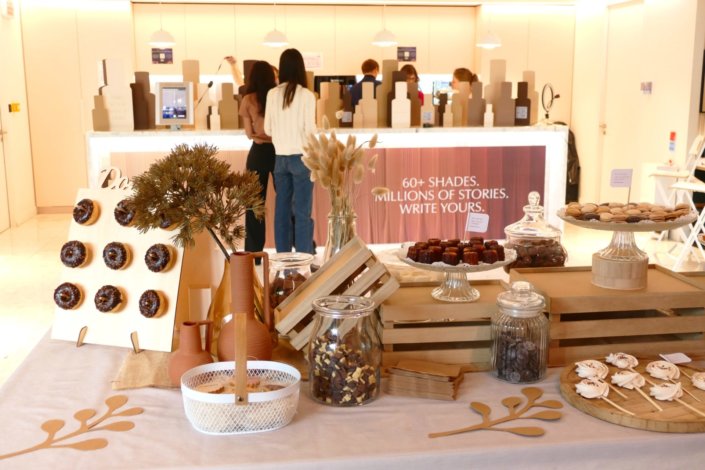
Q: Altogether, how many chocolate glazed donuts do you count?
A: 9